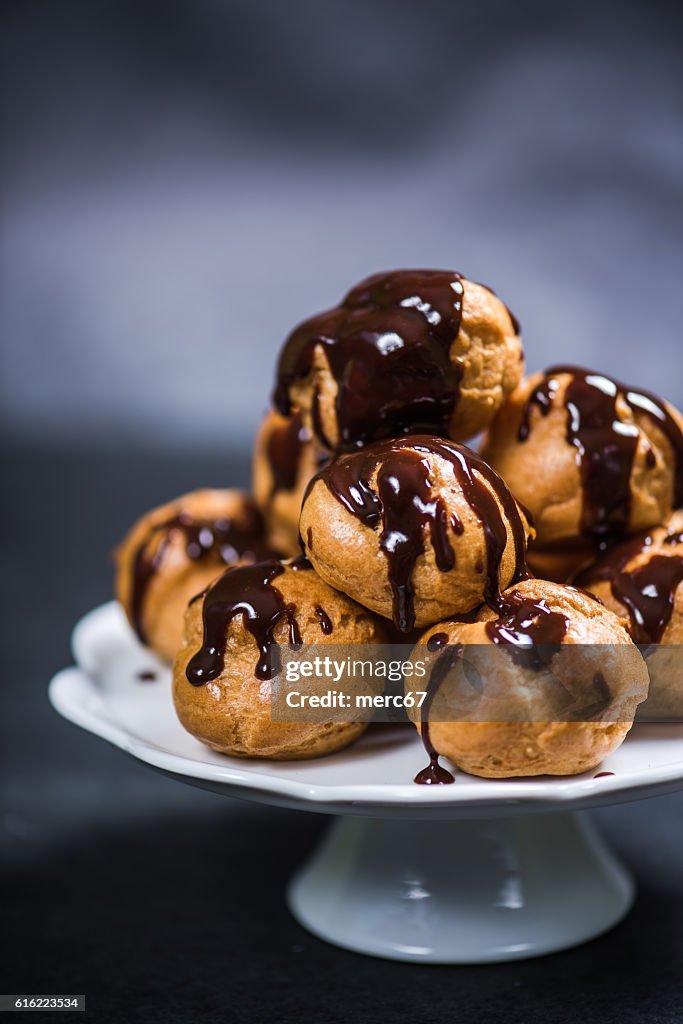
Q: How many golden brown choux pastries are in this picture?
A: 8